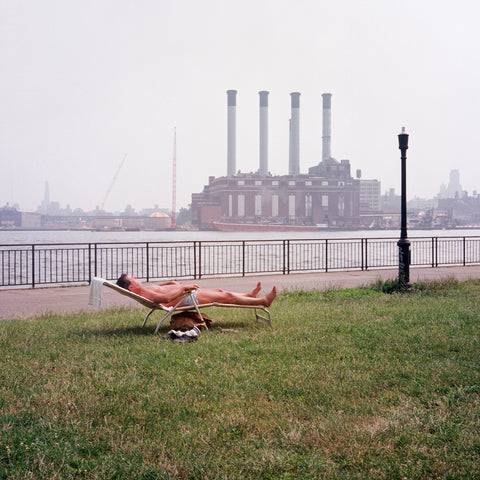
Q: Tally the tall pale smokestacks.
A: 4